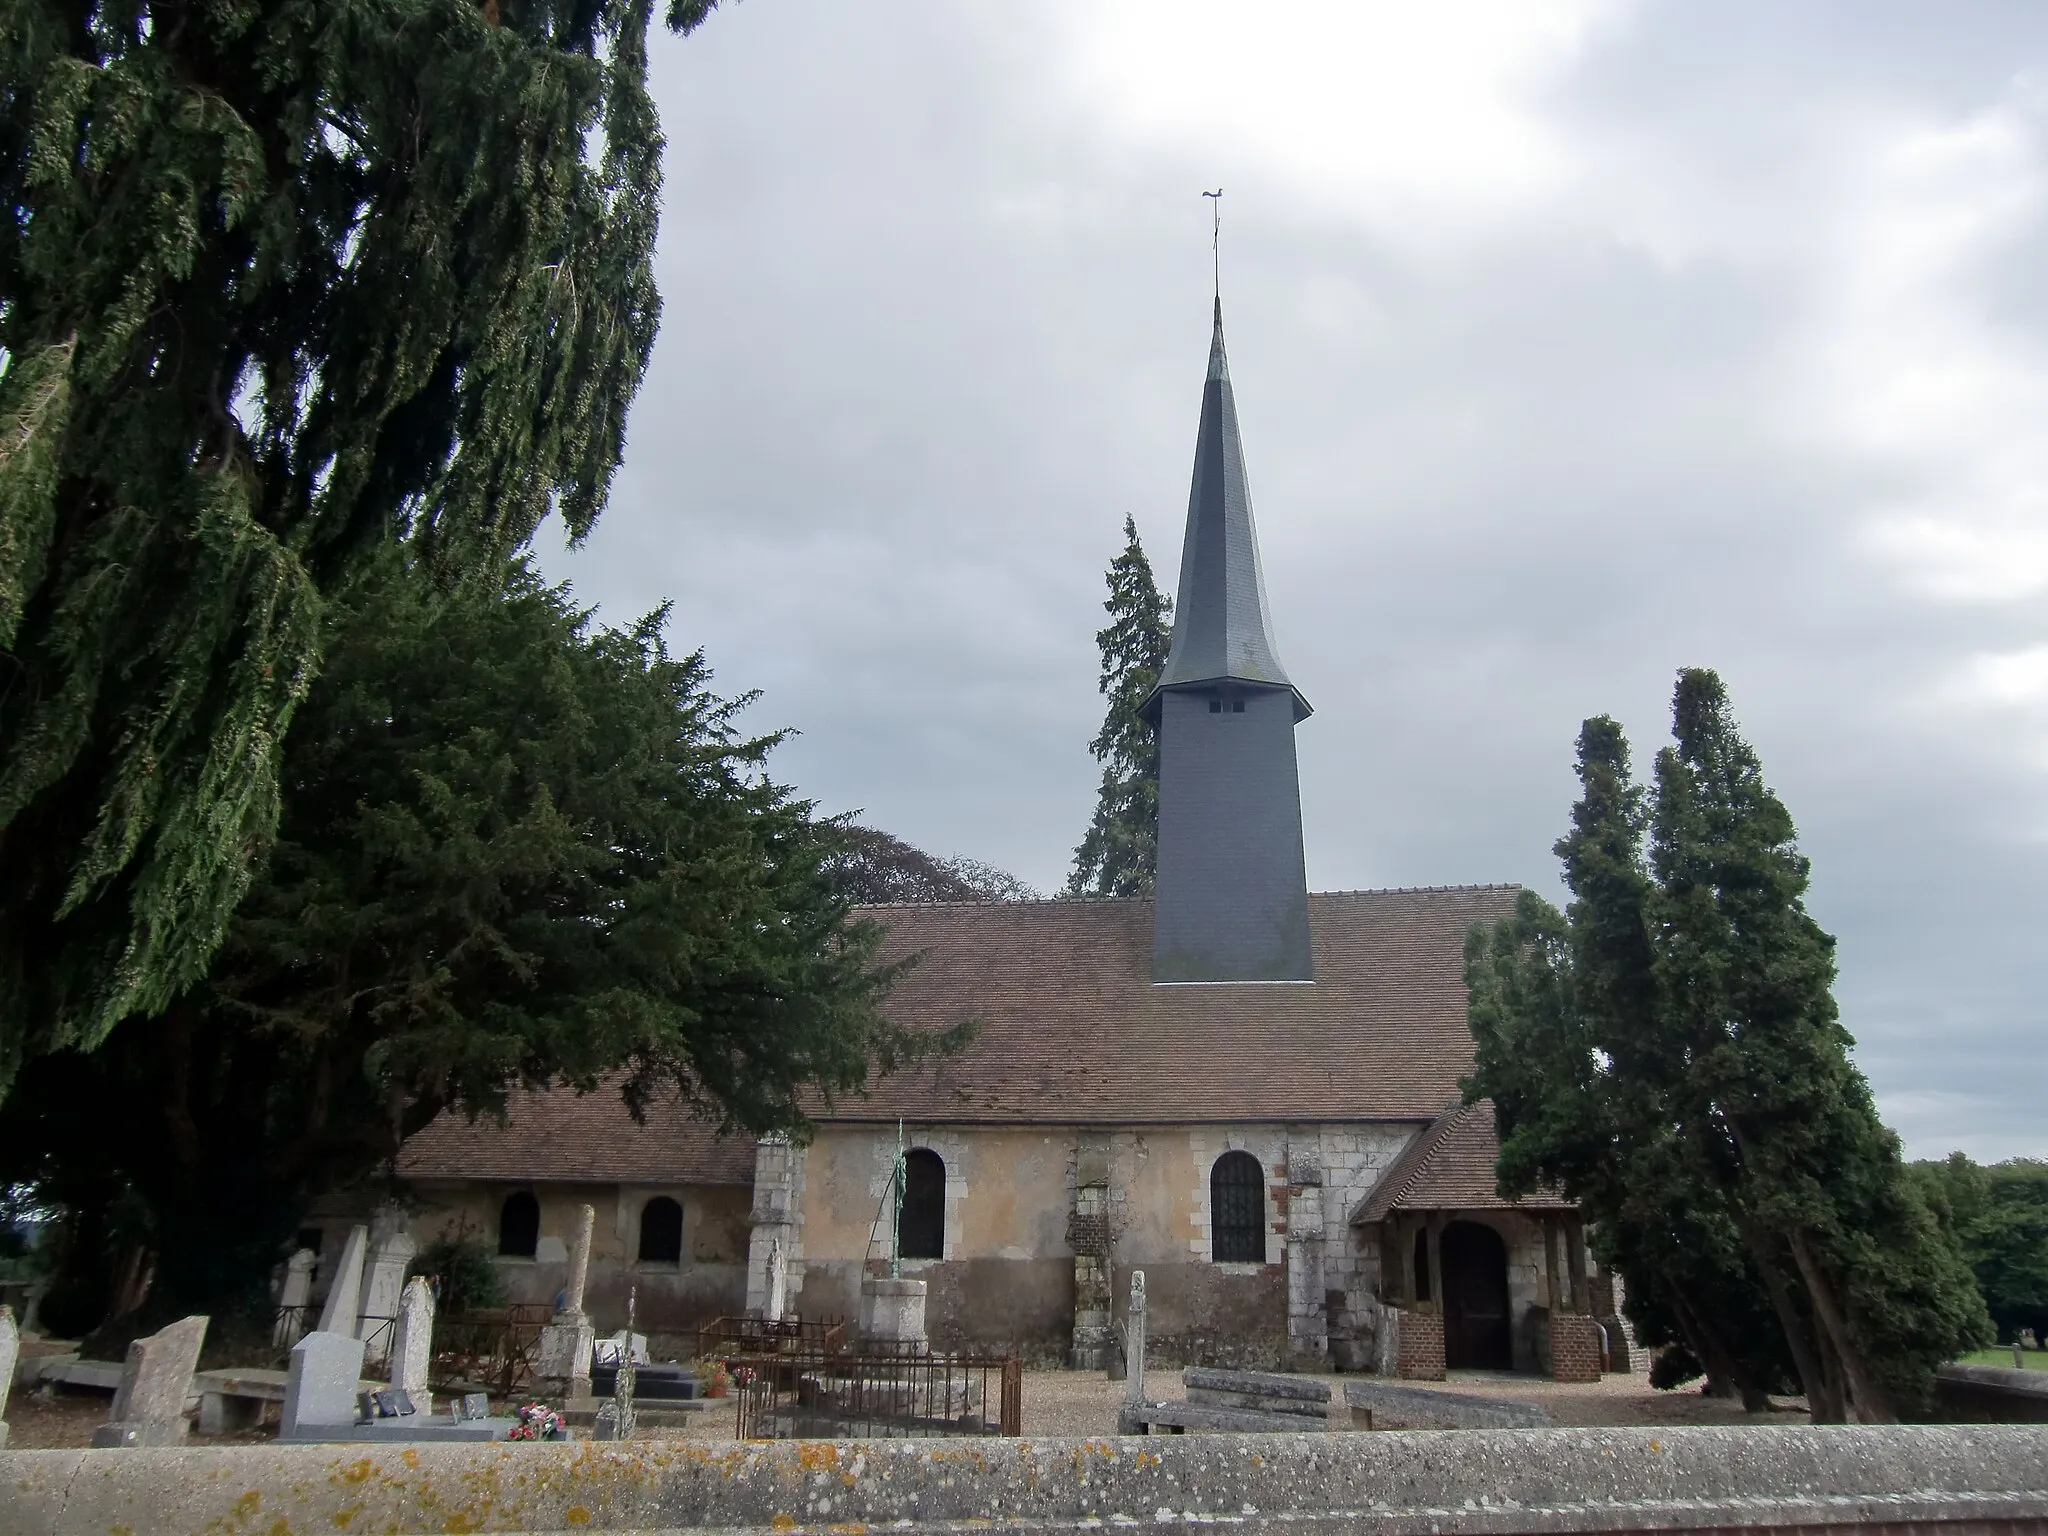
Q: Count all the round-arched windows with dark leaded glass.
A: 4